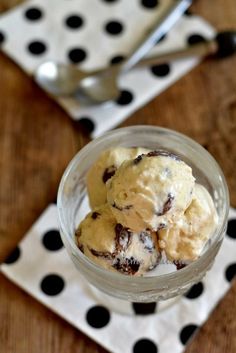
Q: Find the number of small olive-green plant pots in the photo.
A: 0